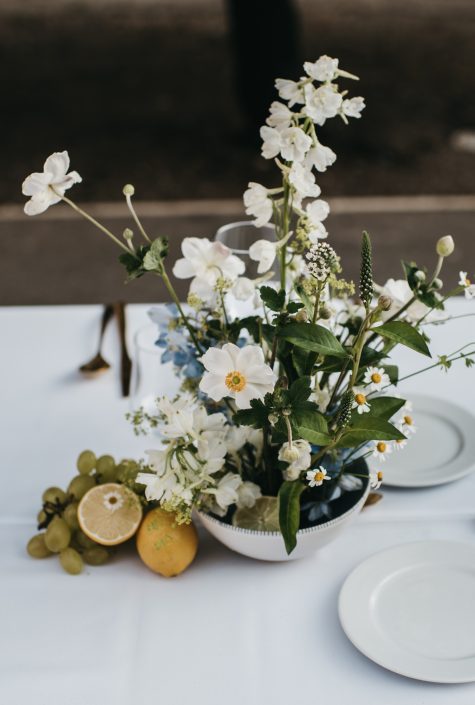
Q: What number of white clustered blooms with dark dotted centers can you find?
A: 1